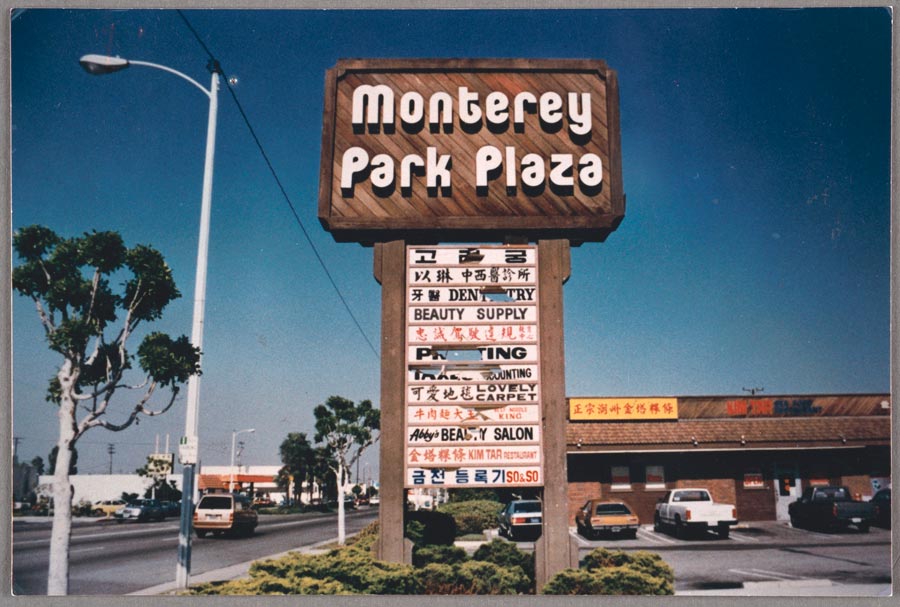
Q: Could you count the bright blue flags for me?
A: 0